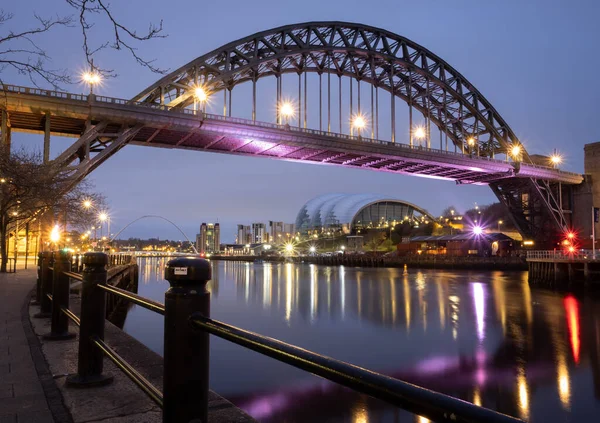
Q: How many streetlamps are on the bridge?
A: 8